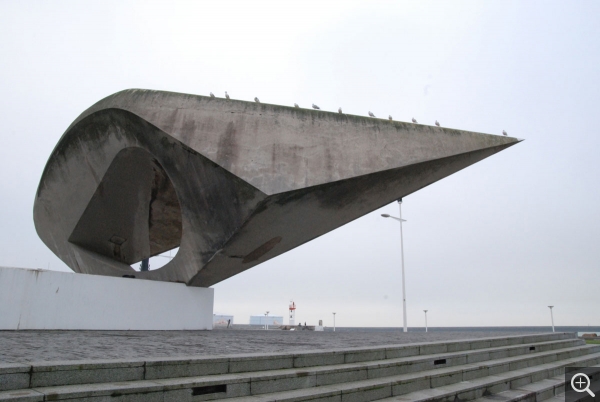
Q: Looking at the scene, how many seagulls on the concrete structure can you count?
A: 11